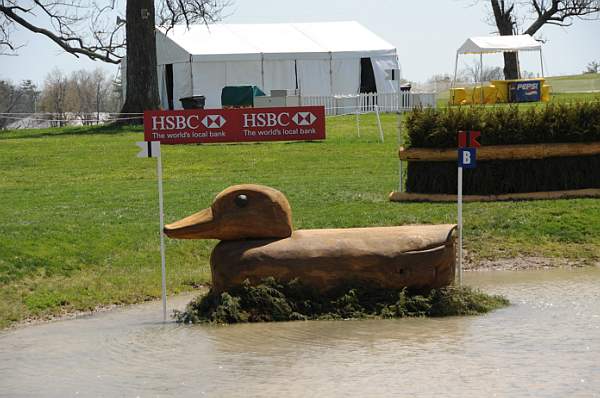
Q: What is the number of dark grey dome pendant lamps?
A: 0